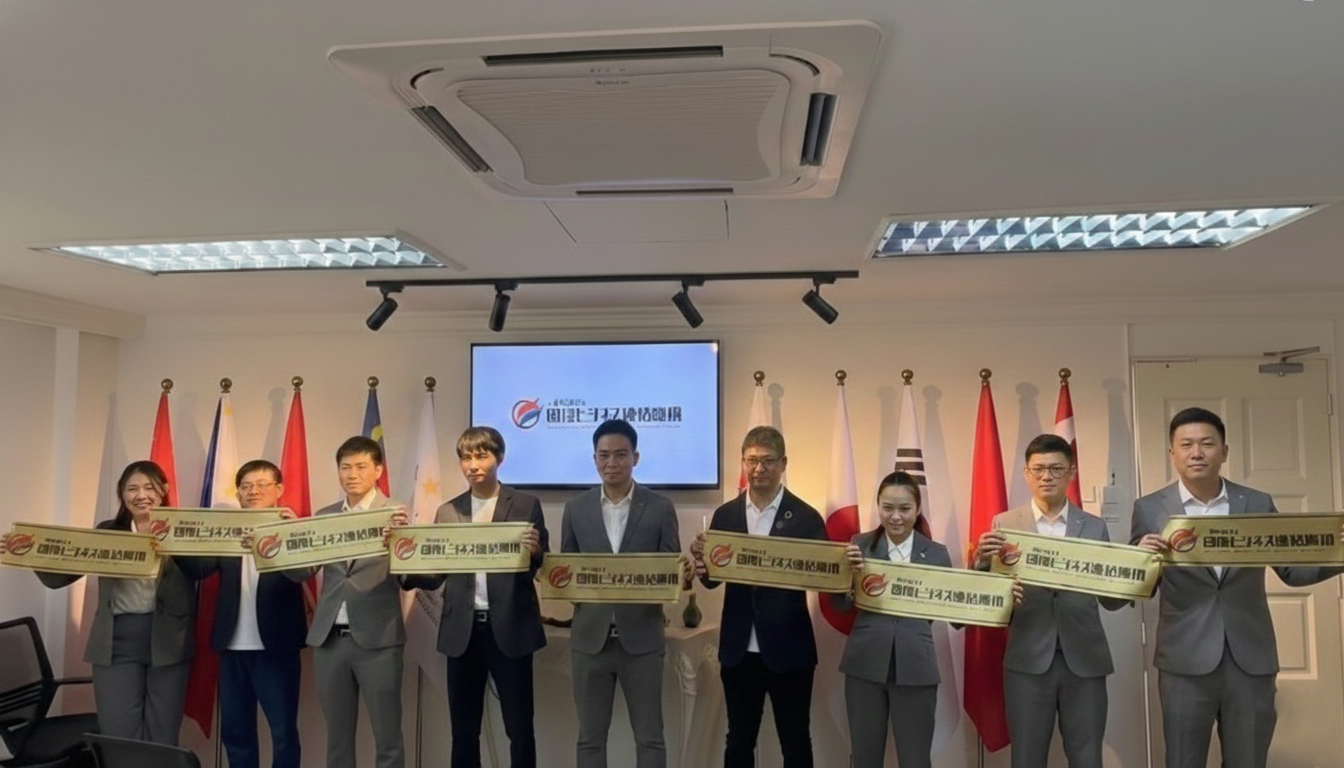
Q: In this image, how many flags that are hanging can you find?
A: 10